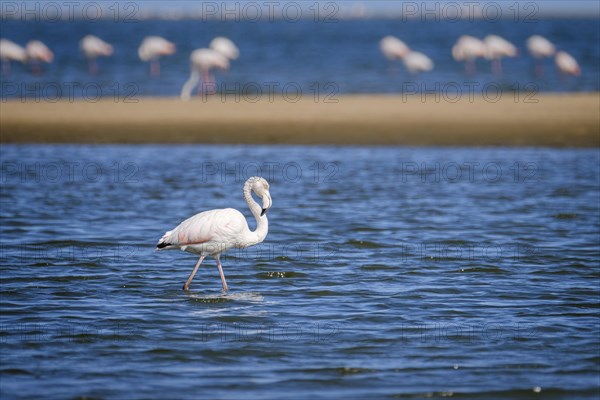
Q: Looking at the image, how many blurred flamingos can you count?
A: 12